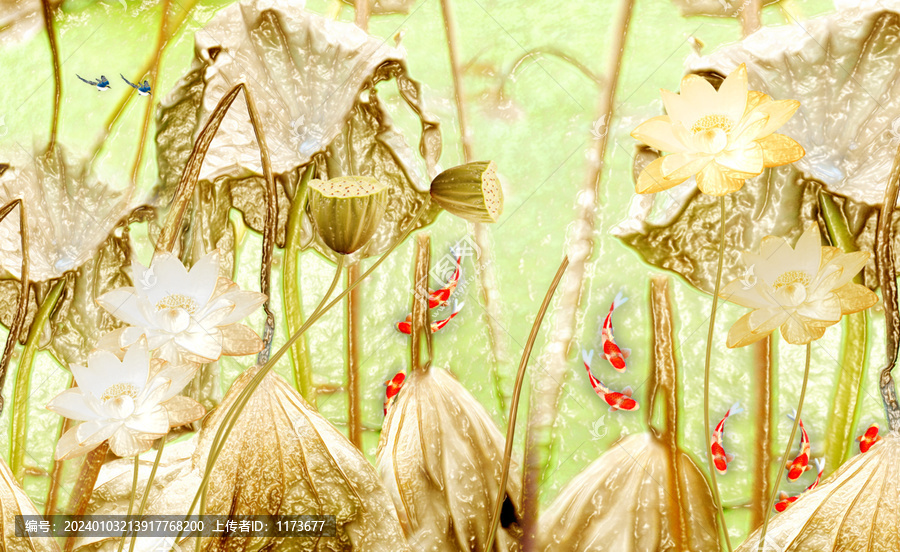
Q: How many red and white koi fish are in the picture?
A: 9